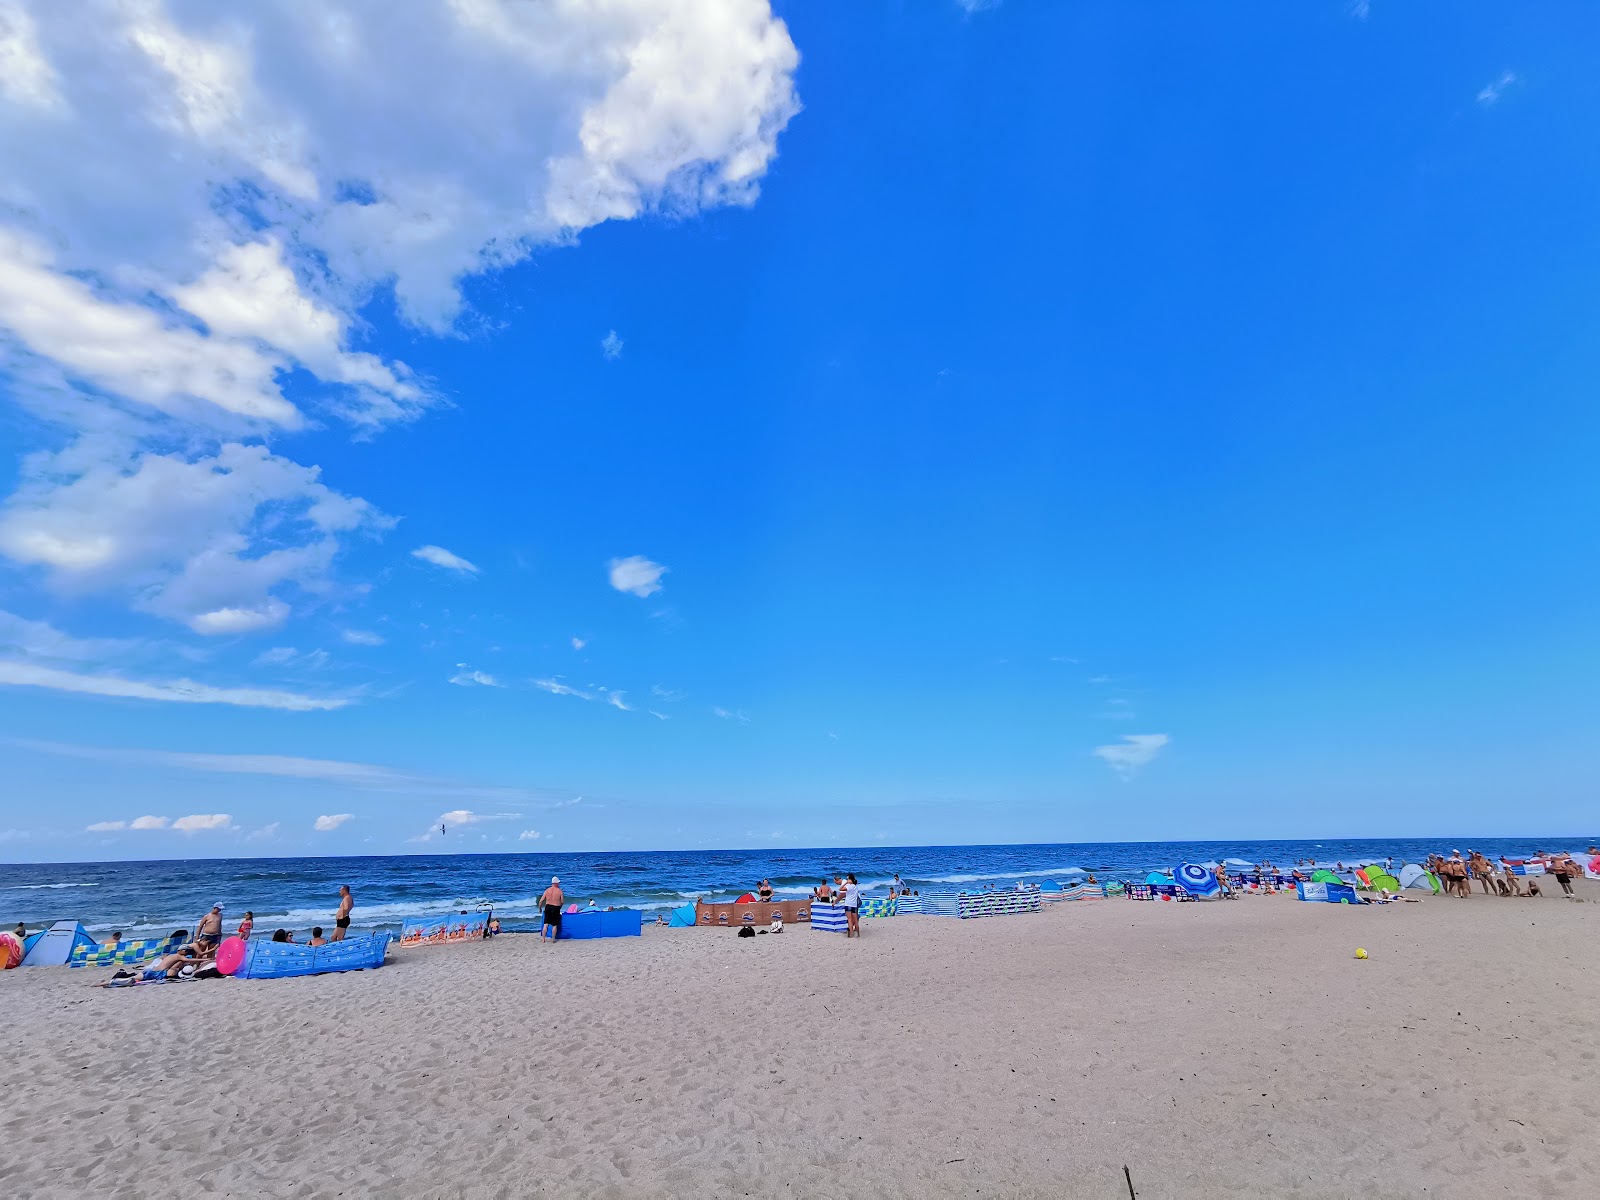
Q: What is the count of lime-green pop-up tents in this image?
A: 2